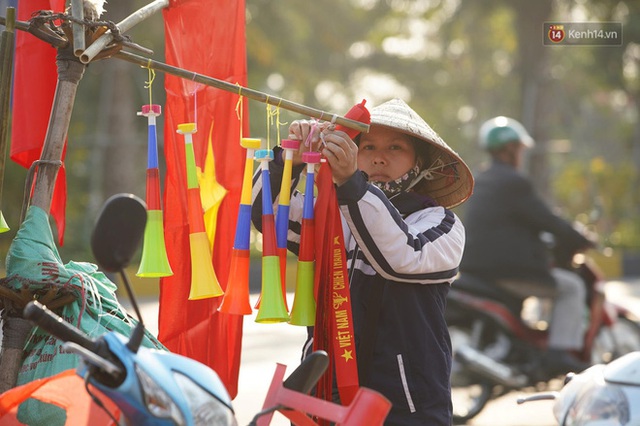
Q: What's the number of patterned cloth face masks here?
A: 1